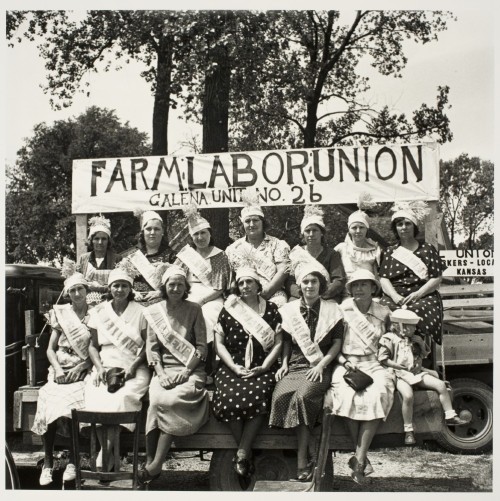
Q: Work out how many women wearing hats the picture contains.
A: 13